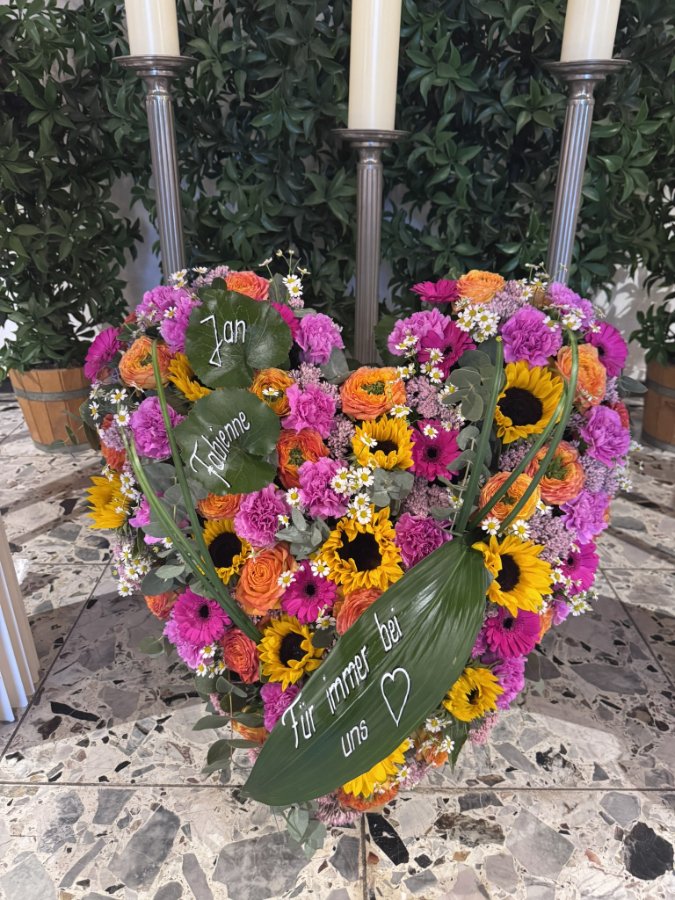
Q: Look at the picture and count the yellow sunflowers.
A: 10